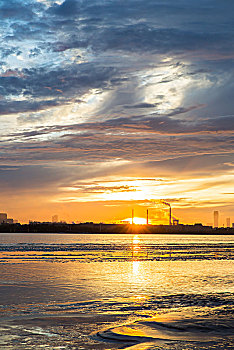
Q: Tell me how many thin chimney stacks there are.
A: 3